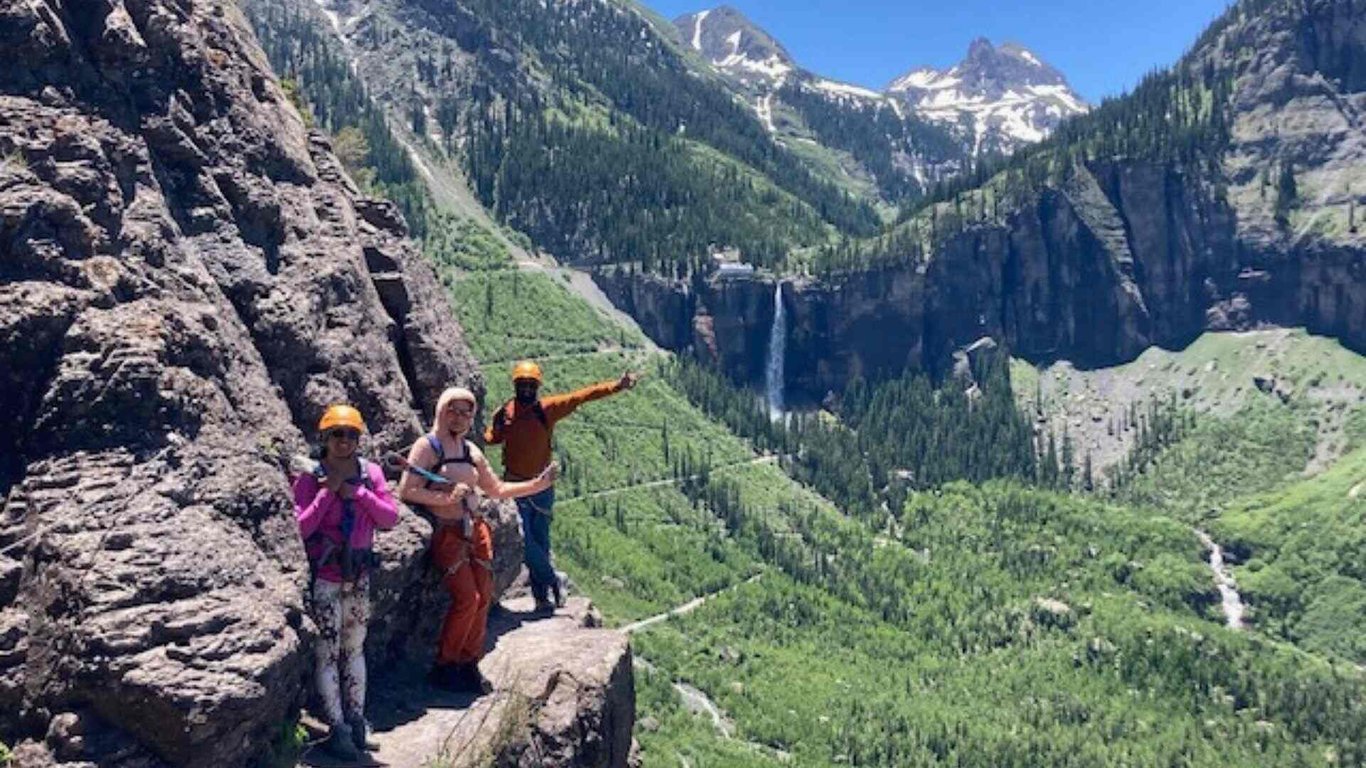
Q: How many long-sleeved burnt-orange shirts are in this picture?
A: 1